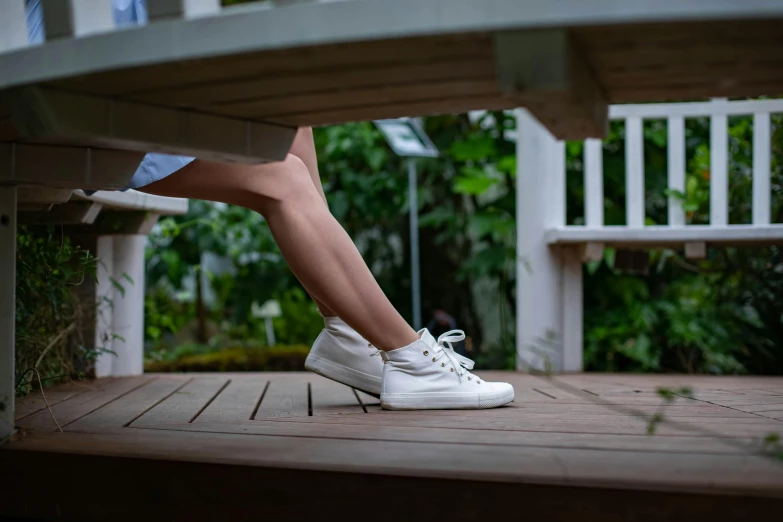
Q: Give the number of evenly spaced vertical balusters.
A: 5